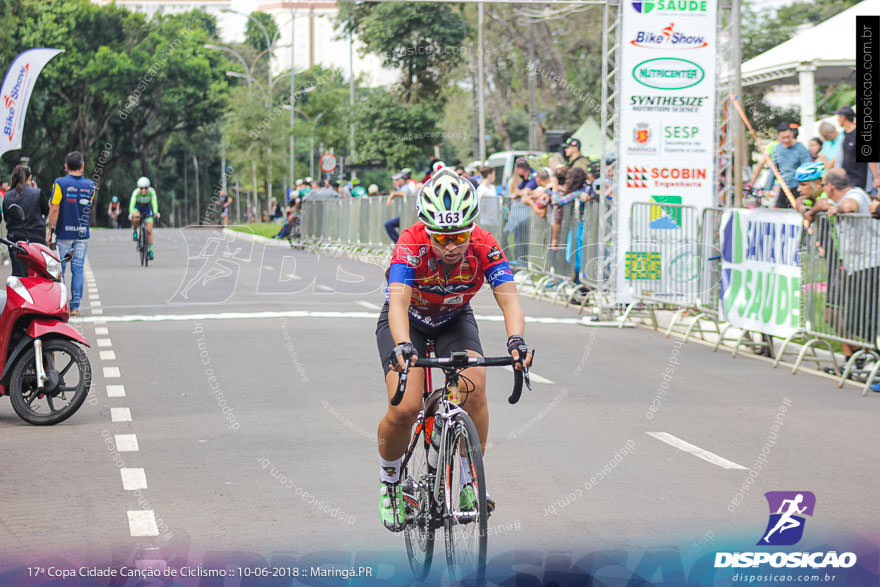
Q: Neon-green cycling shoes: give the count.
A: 2